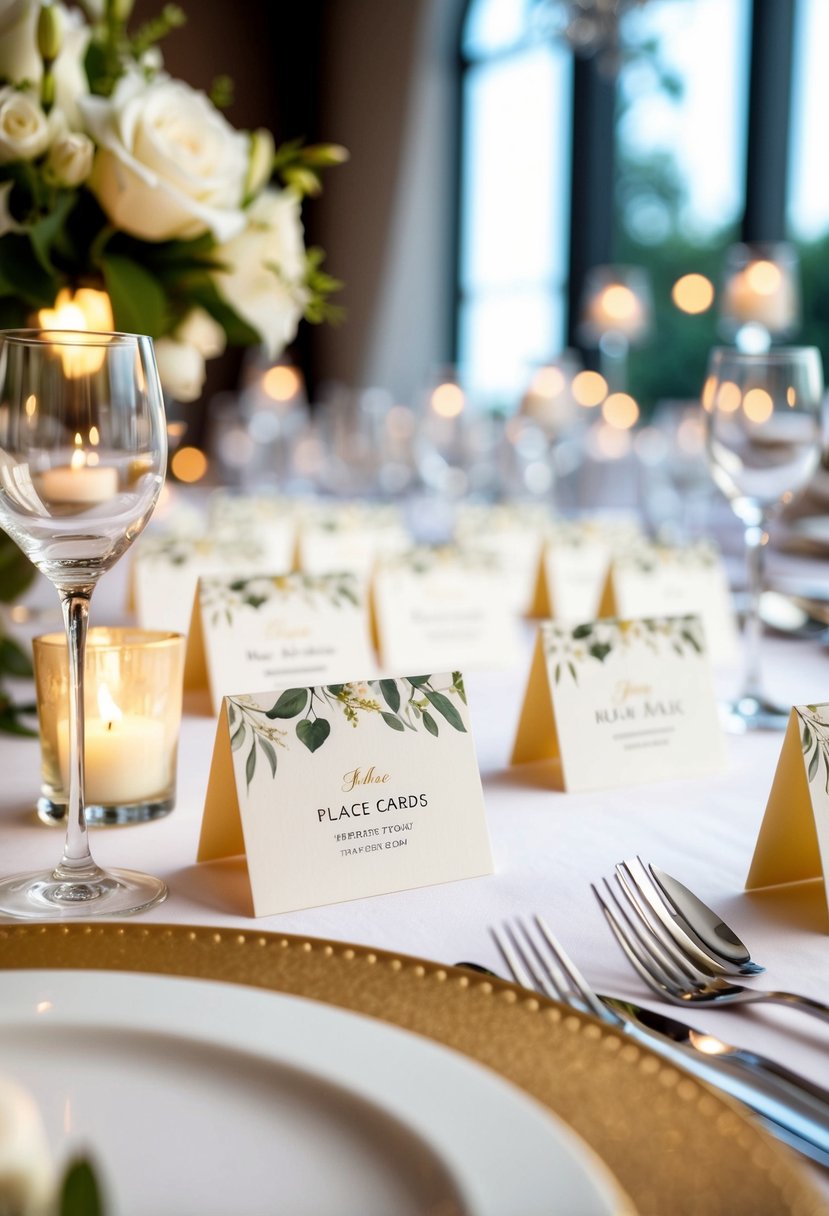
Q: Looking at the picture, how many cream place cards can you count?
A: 11